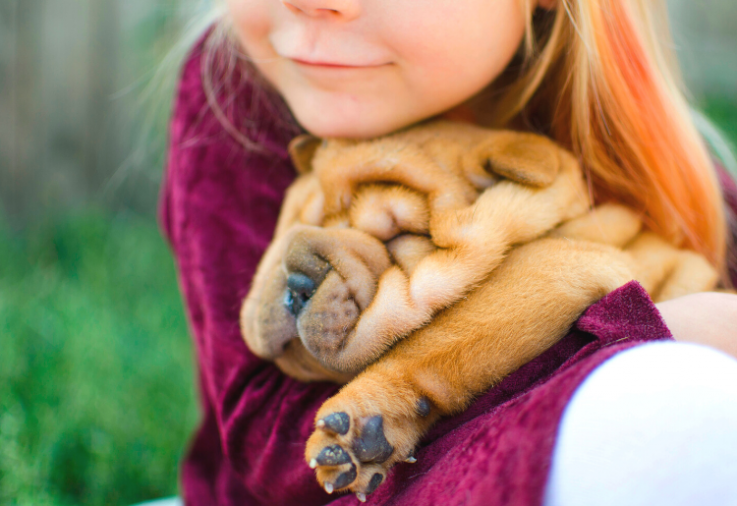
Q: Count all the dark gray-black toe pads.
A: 4